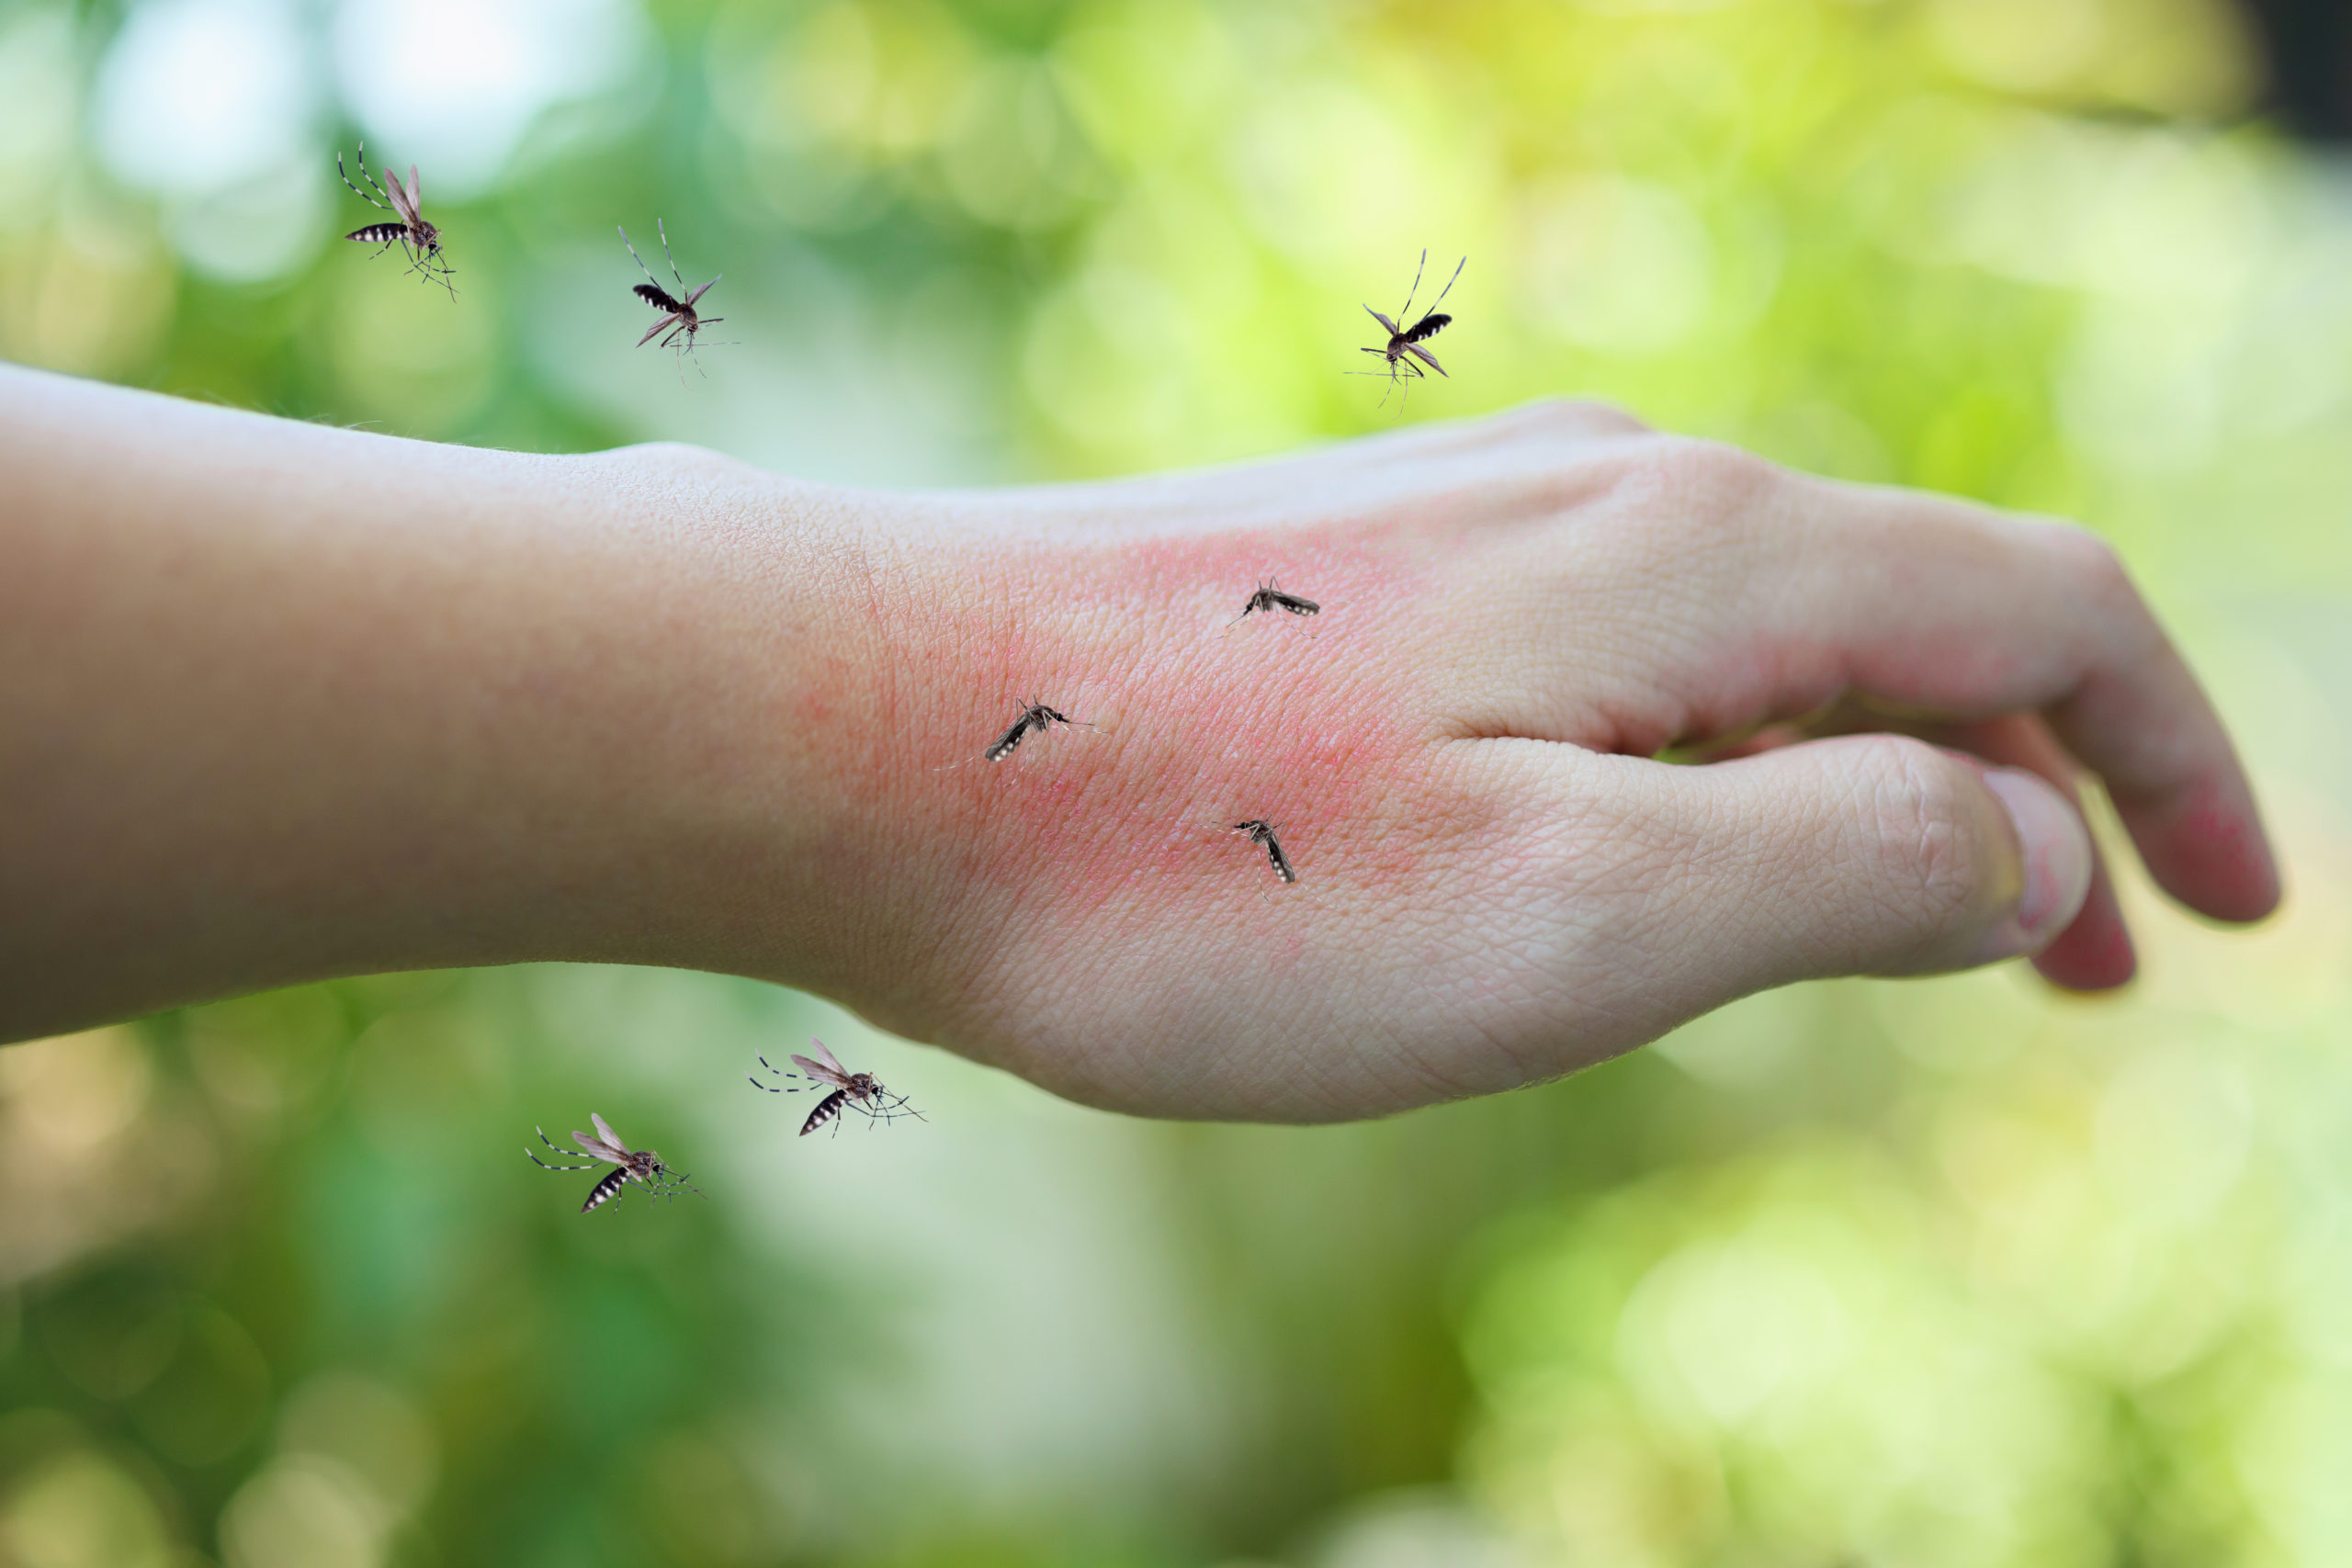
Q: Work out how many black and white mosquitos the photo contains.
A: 8